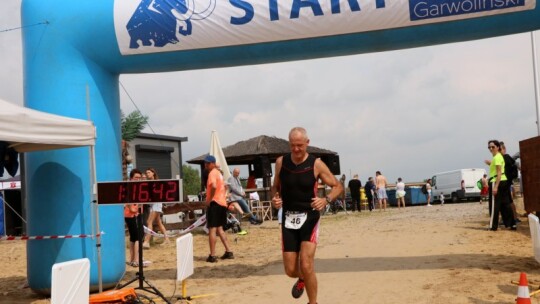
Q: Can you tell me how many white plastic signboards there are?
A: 3